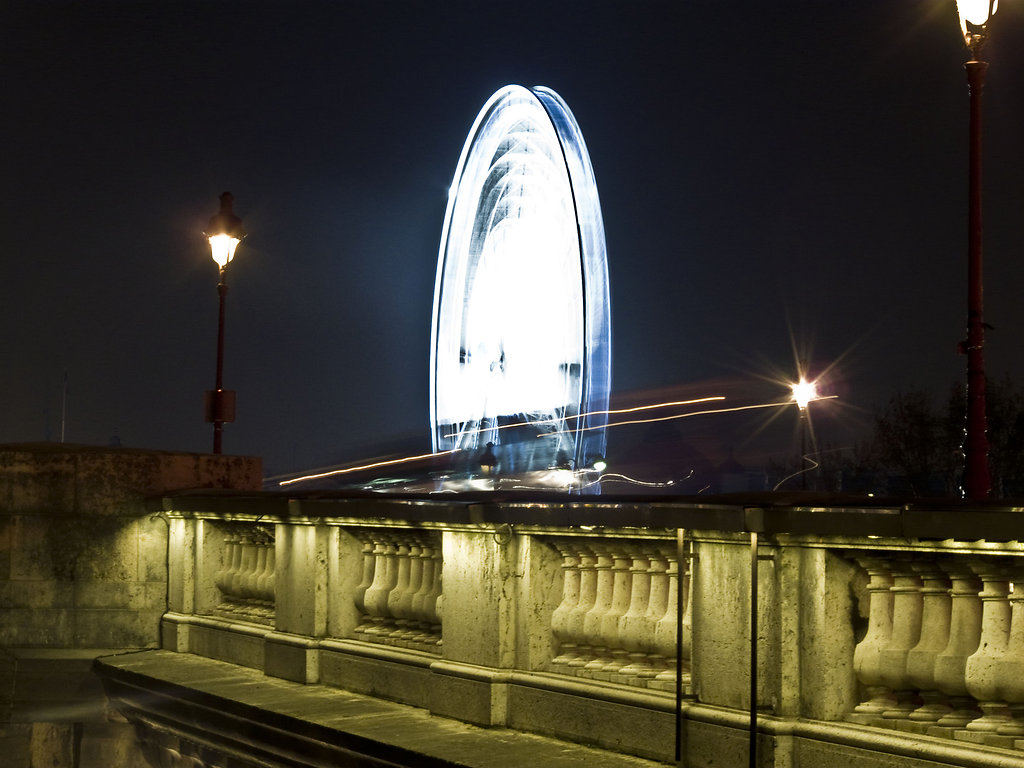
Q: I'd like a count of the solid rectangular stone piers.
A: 4